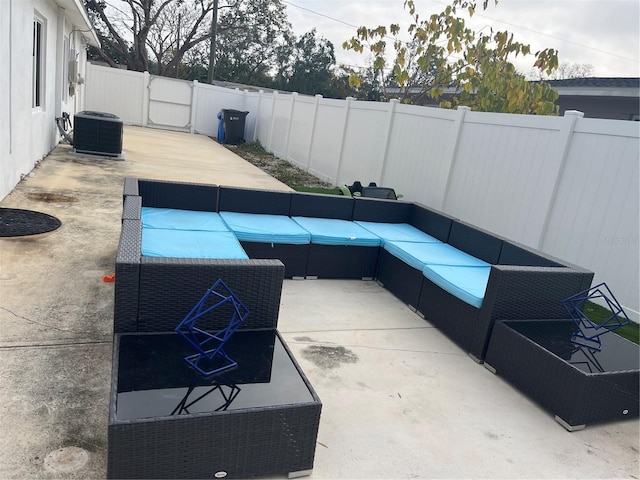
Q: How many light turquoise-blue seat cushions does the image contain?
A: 7